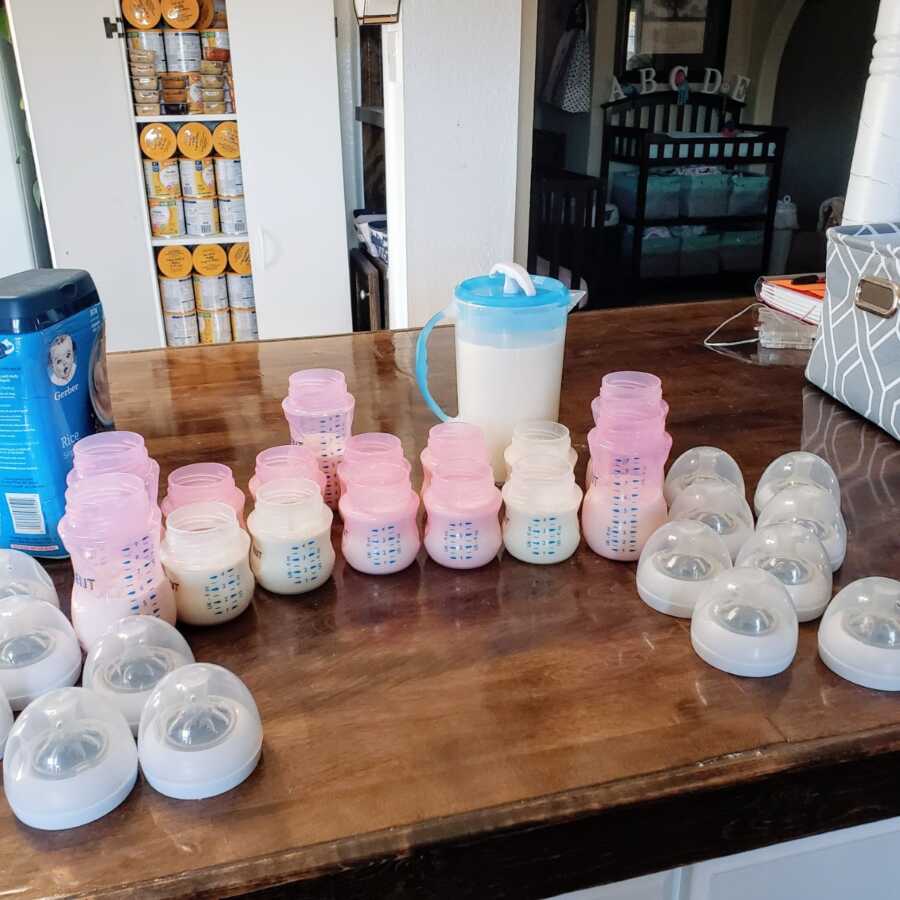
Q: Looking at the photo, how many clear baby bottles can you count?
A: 4